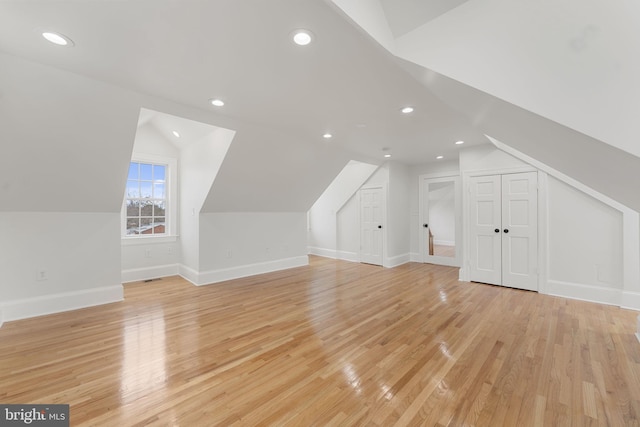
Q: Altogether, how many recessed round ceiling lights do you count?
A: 9